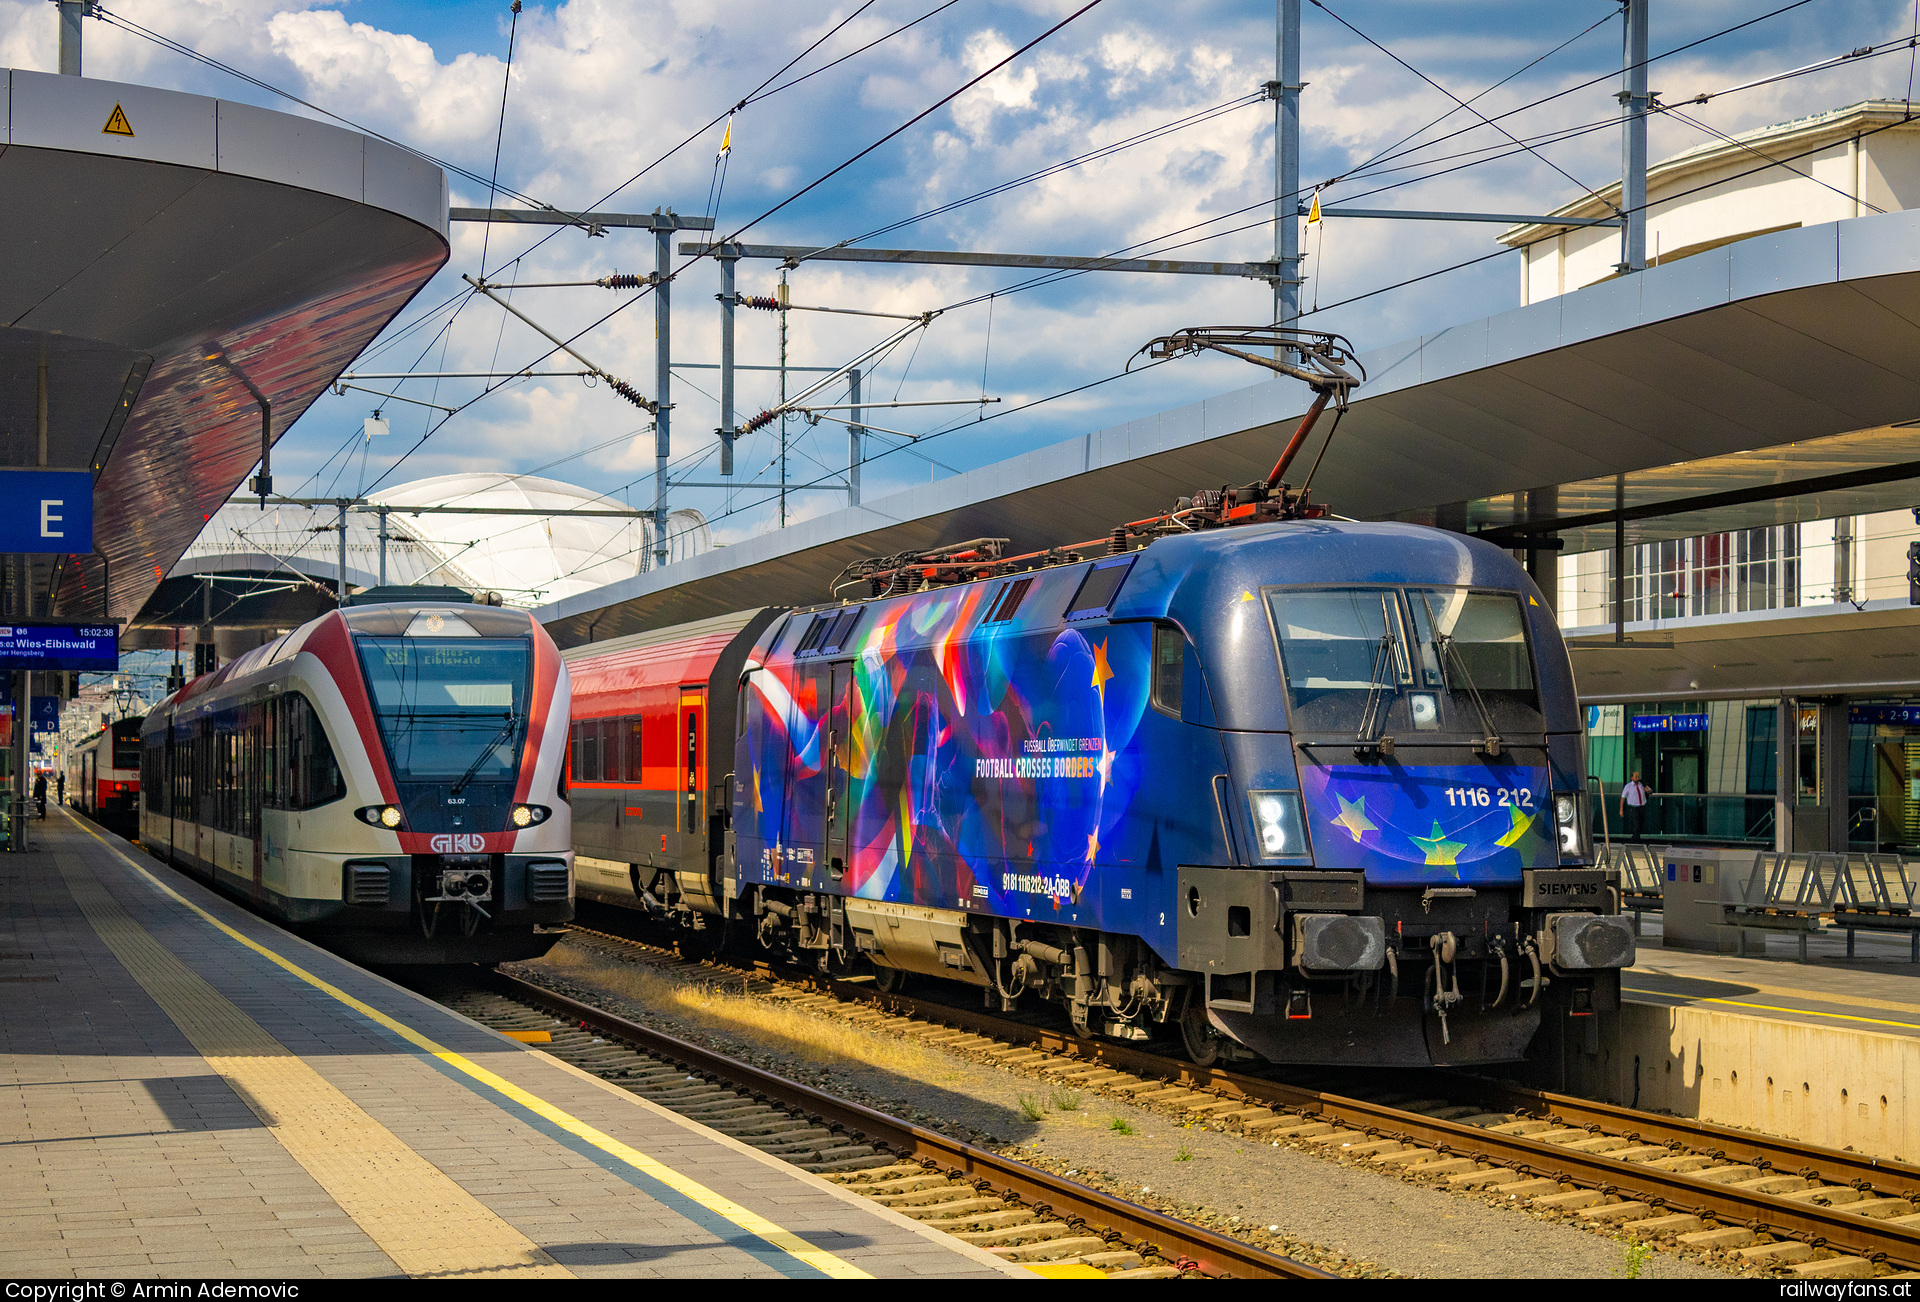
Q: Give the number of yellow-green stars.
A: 3